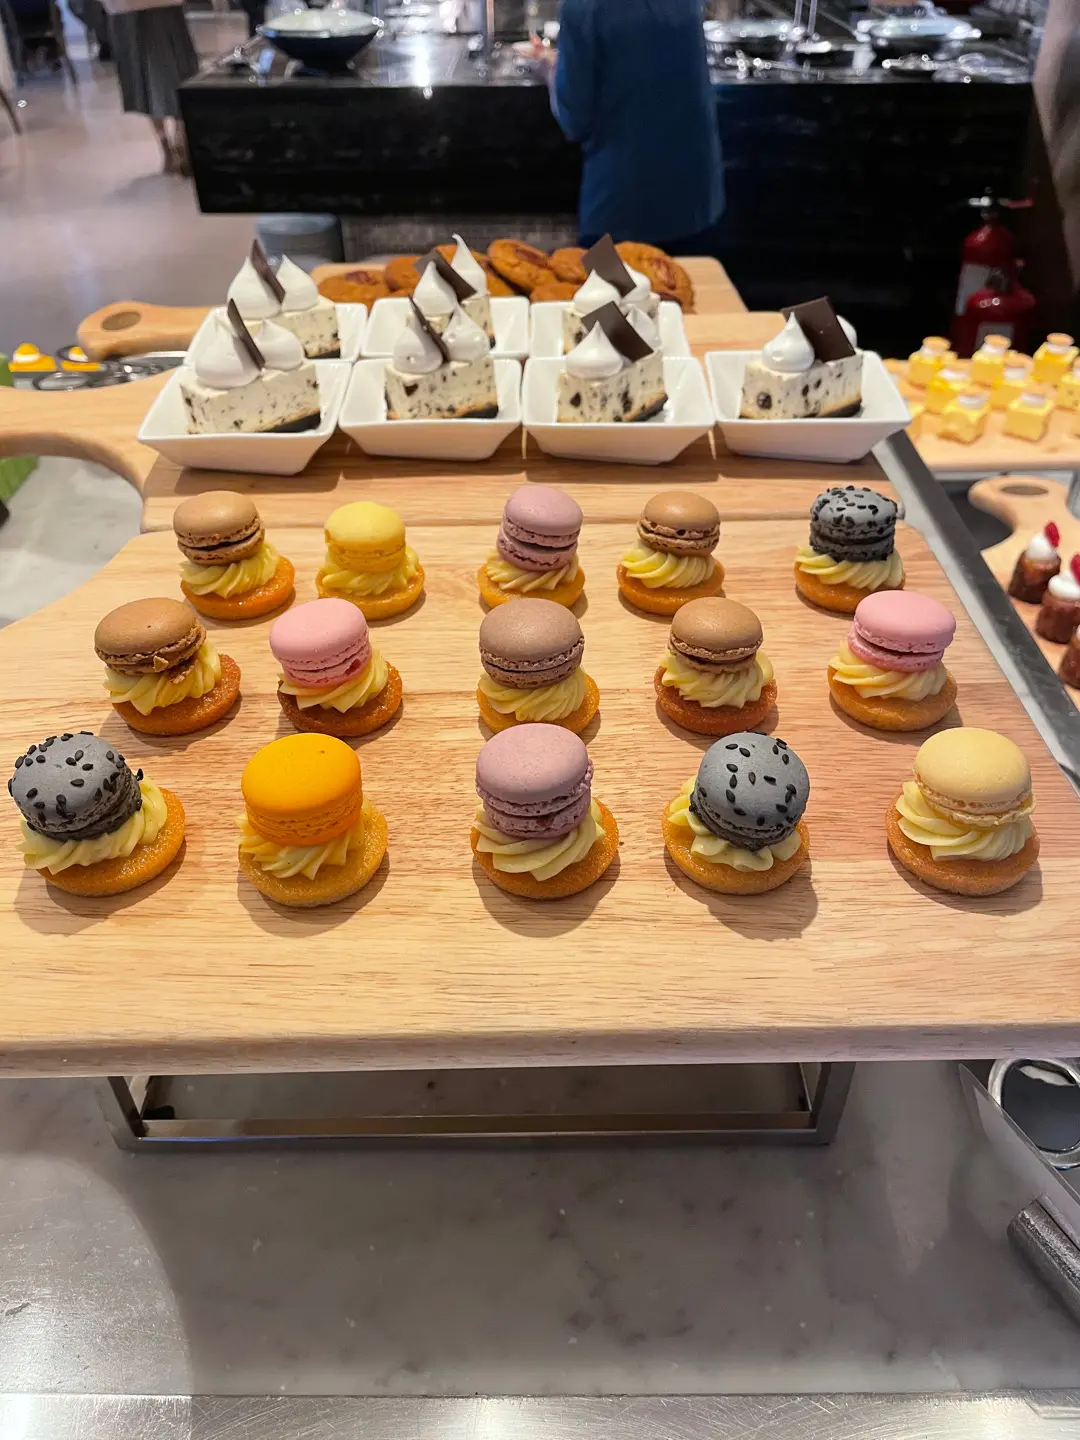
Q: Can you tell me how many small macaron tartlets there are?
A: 15